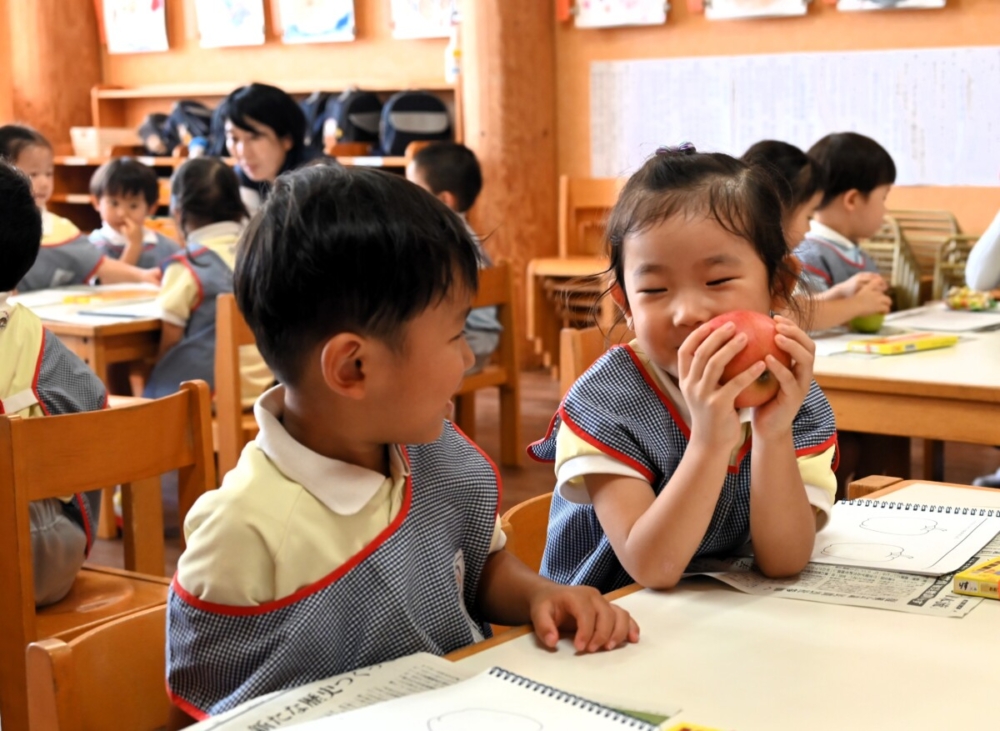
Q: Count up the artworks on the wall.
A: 7